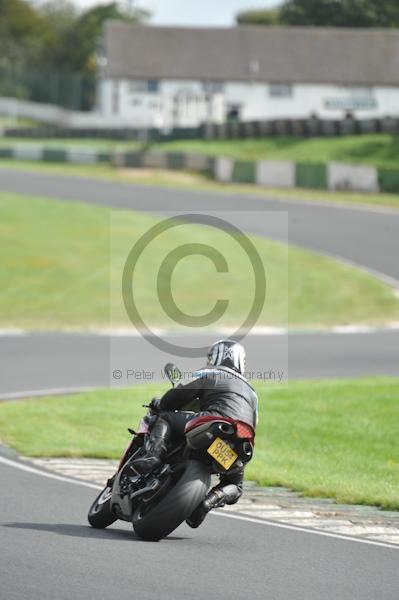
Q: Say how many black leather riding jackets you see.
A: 1